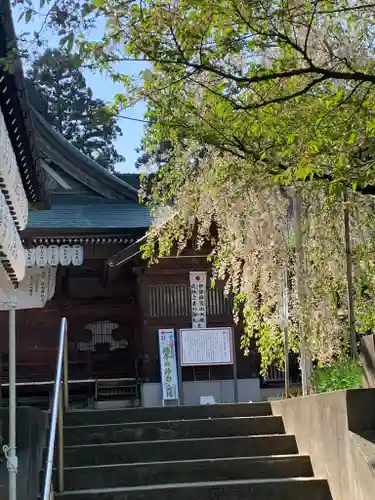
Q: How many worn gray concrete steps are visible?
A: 5